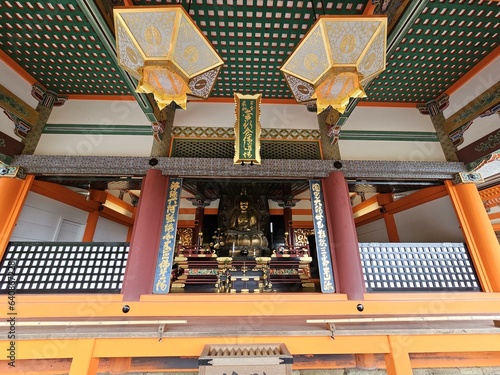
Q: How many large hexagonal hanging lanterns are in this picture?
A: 2